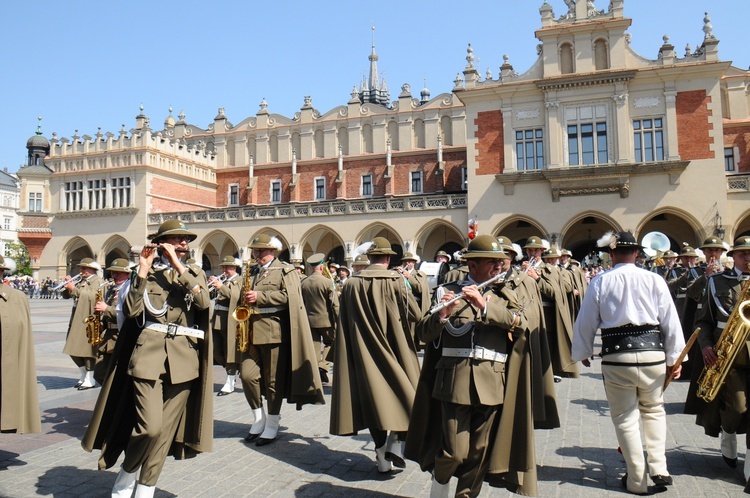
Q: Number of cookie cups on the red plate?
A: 0